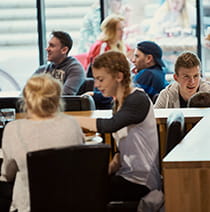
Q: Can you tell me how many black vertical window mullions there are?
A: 3